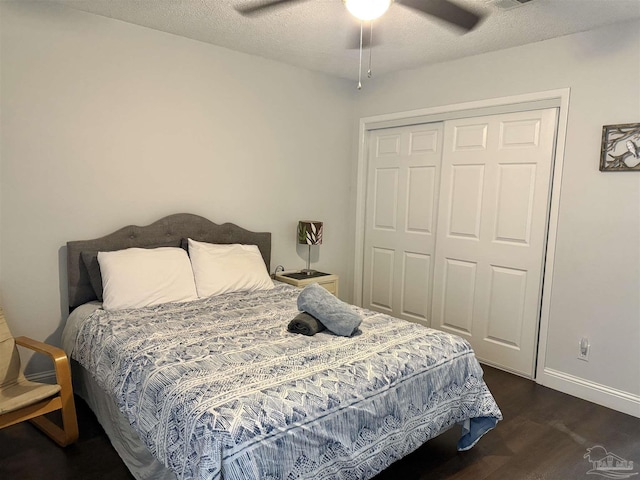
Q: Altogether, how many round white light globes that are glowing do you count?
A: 1